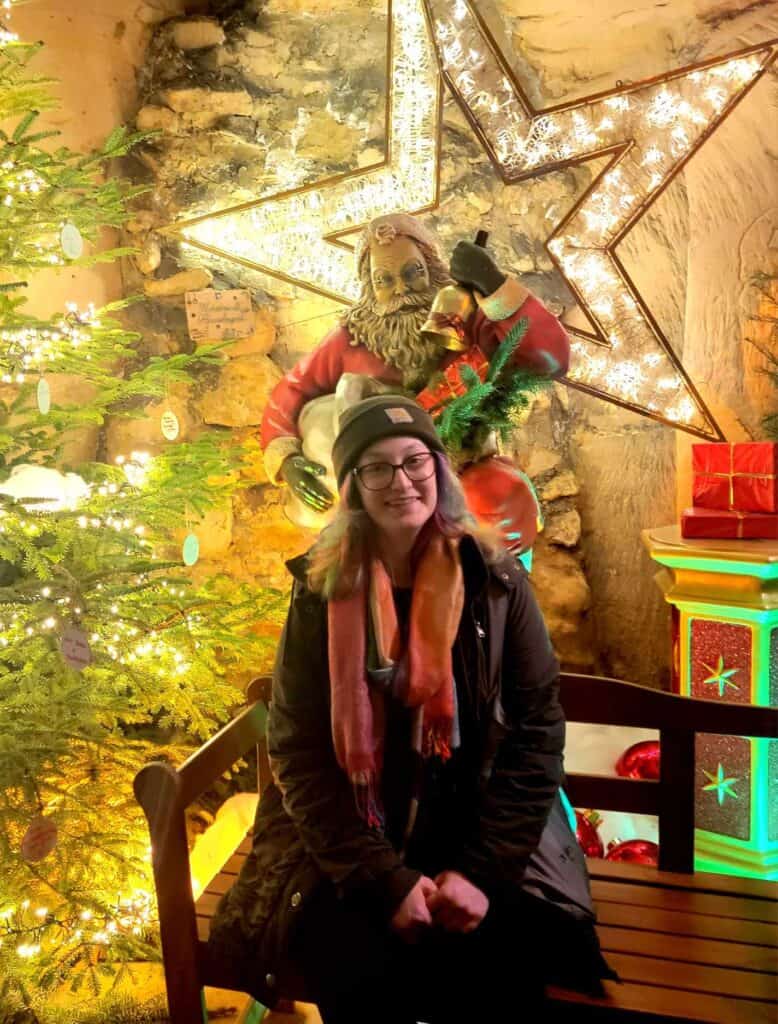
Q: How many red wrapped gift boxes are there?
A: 3